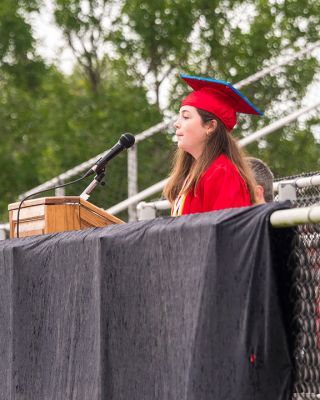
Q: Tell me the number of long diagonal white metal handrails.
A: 2